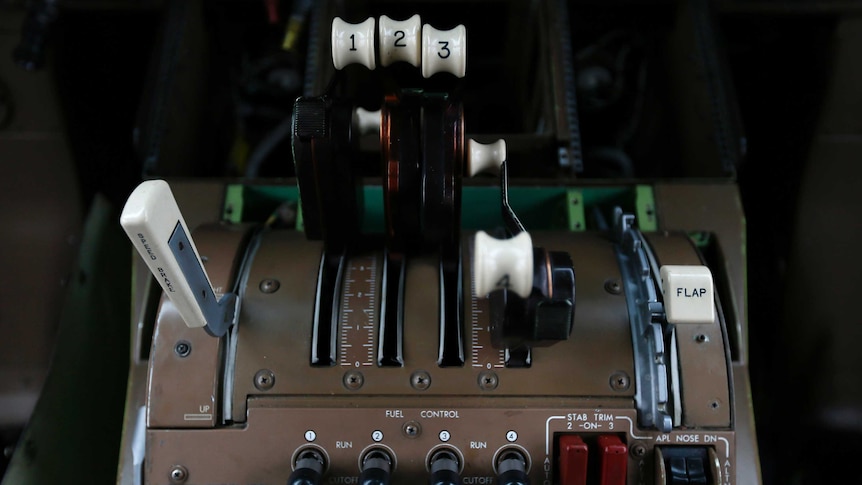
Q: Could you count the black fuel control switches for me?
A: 4